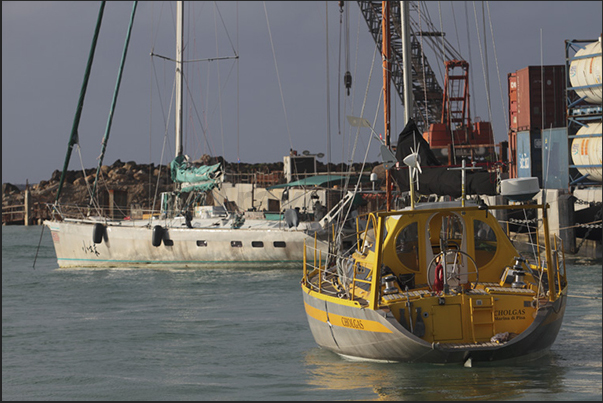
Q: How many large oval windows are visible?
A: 2